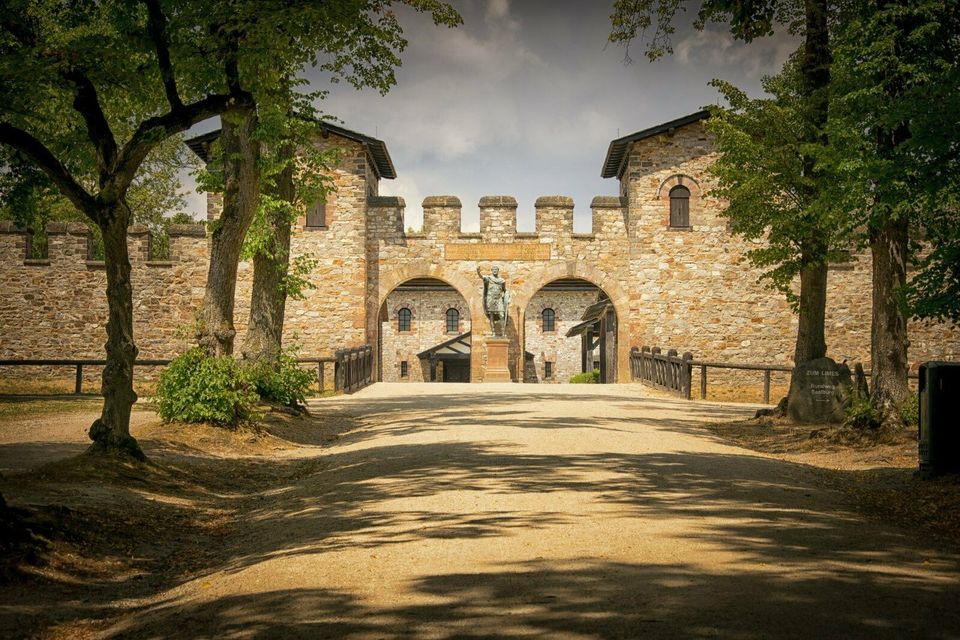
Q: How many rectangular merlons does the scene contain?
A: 9